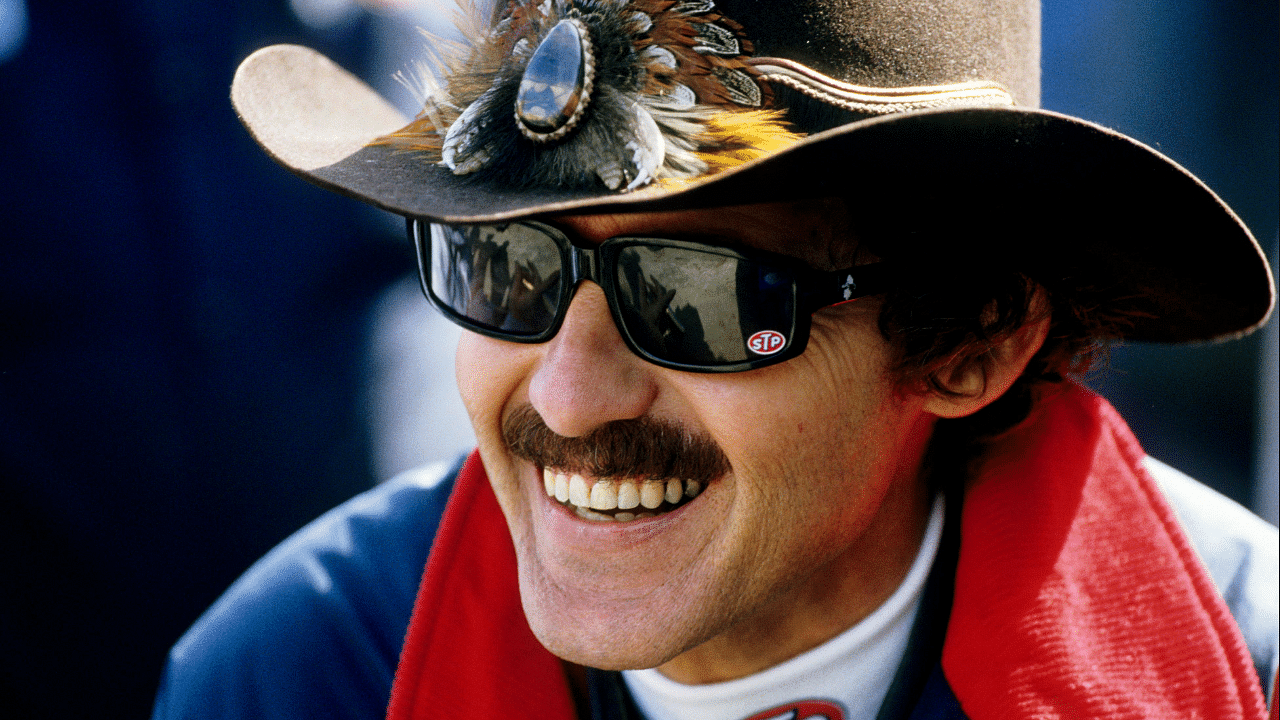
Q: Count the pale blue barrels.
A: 0